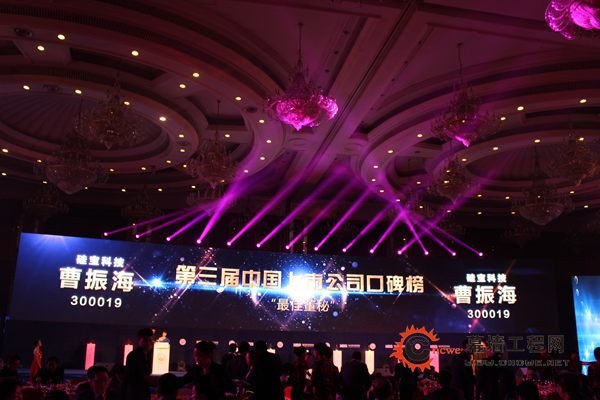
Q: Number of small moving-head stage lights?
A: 14